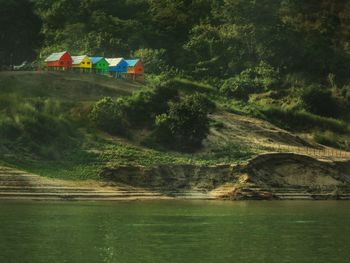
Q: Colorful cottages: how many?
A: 5